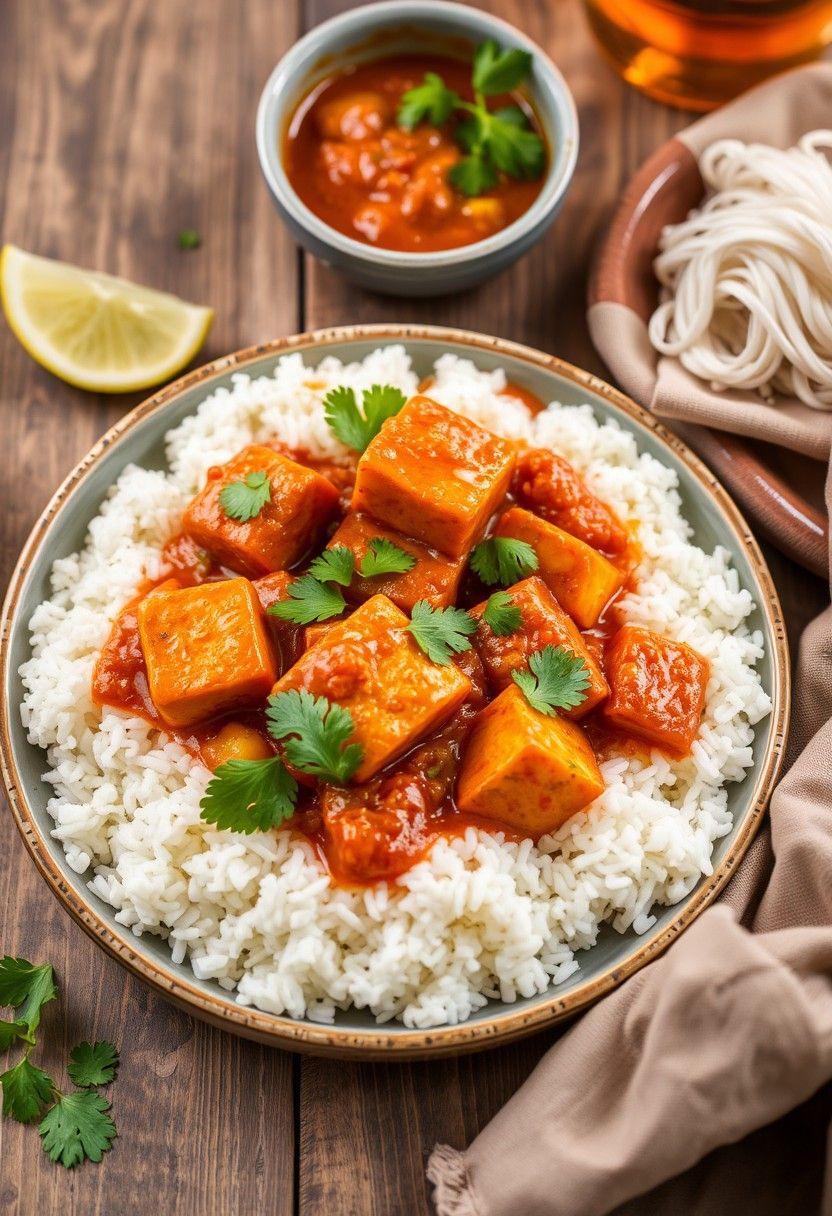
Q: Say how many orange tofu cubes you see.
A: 9